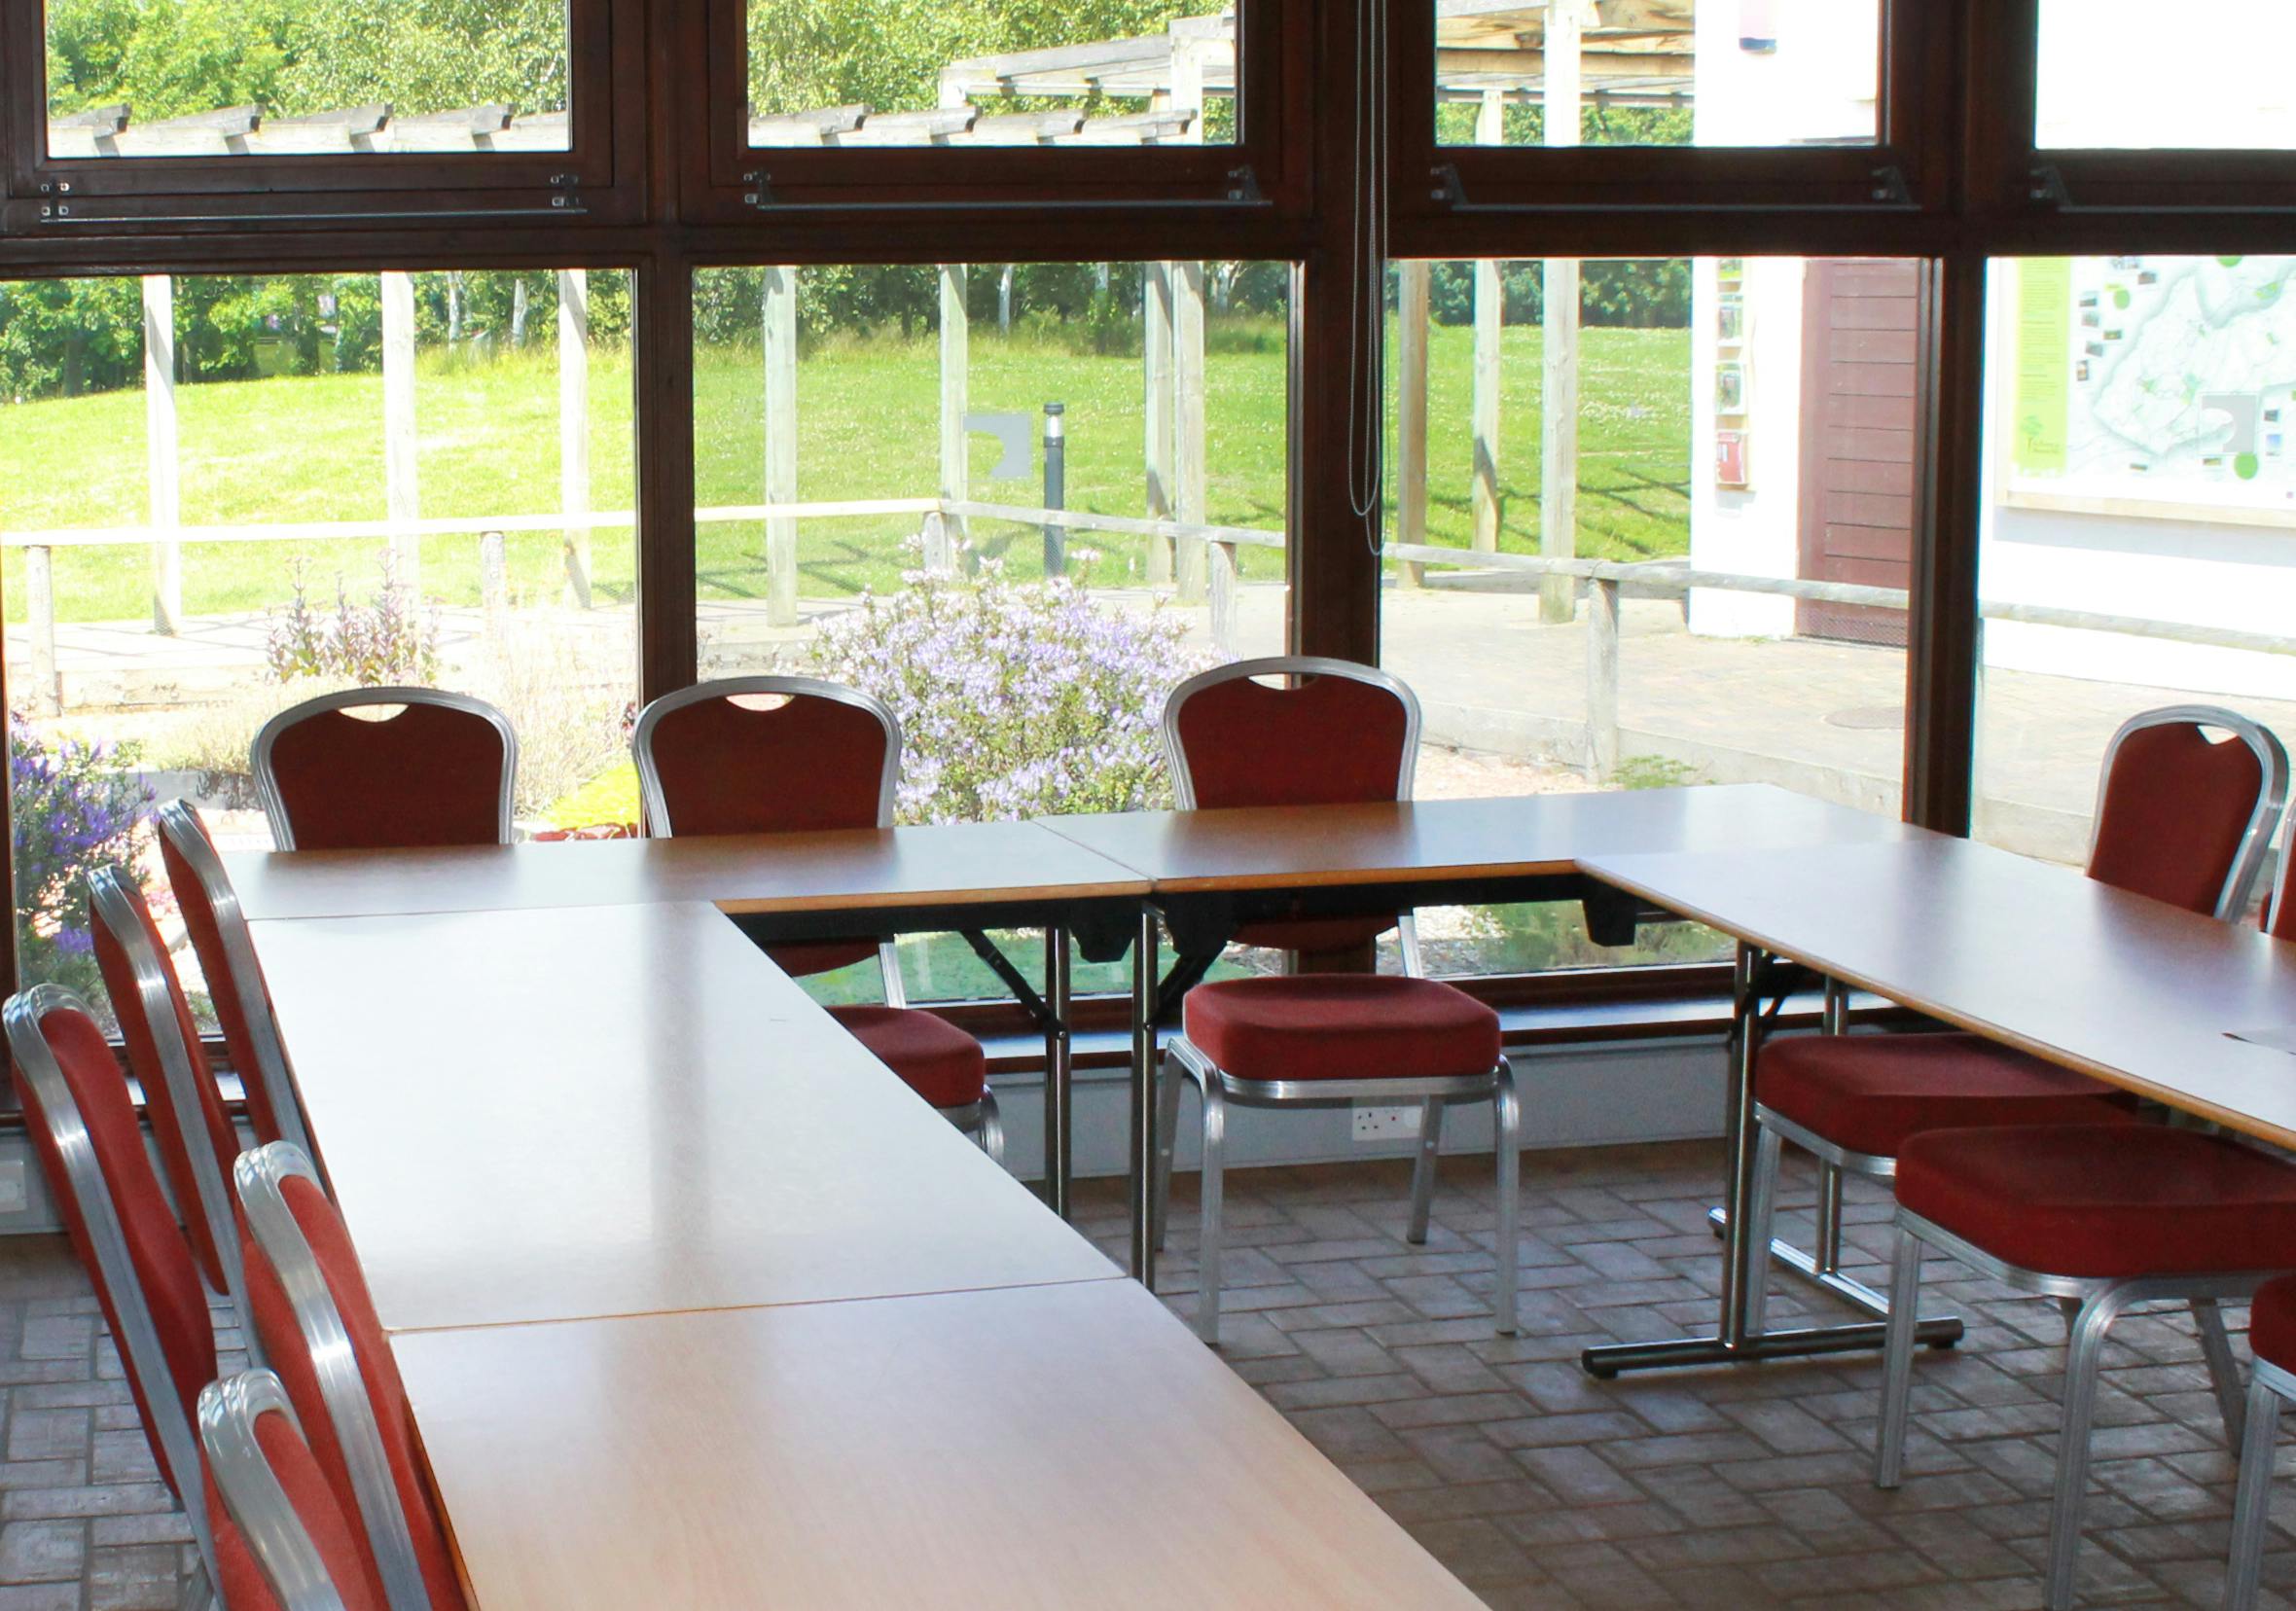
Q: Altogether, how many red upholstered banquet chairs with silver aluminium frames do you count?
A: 11